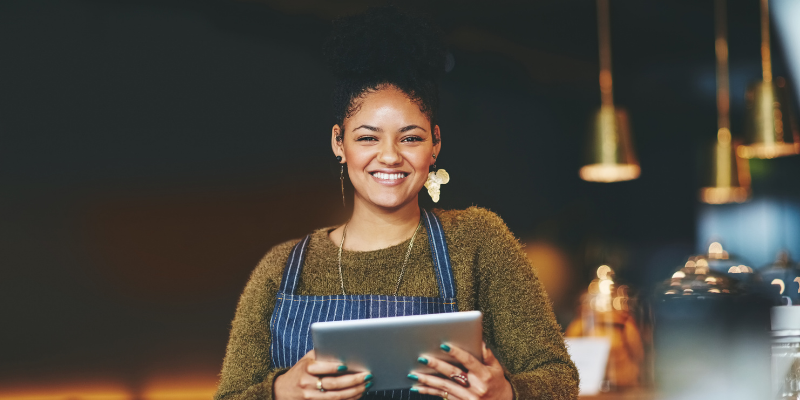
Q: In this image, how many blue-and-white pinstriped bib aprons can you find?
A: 1